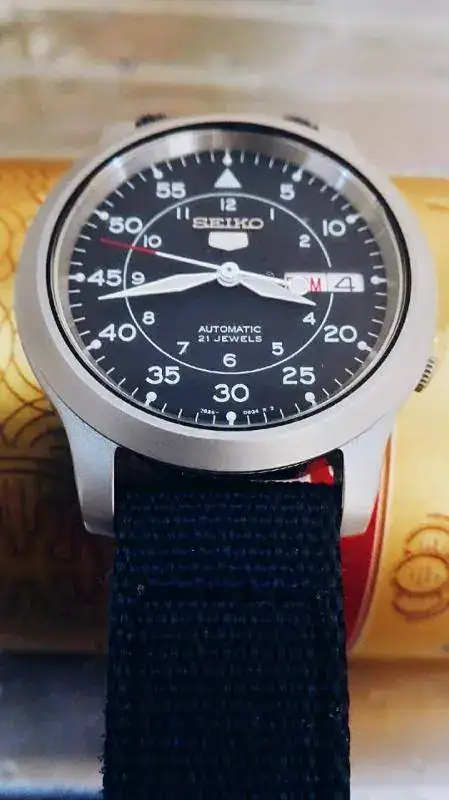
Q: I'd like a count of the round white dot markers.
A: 12